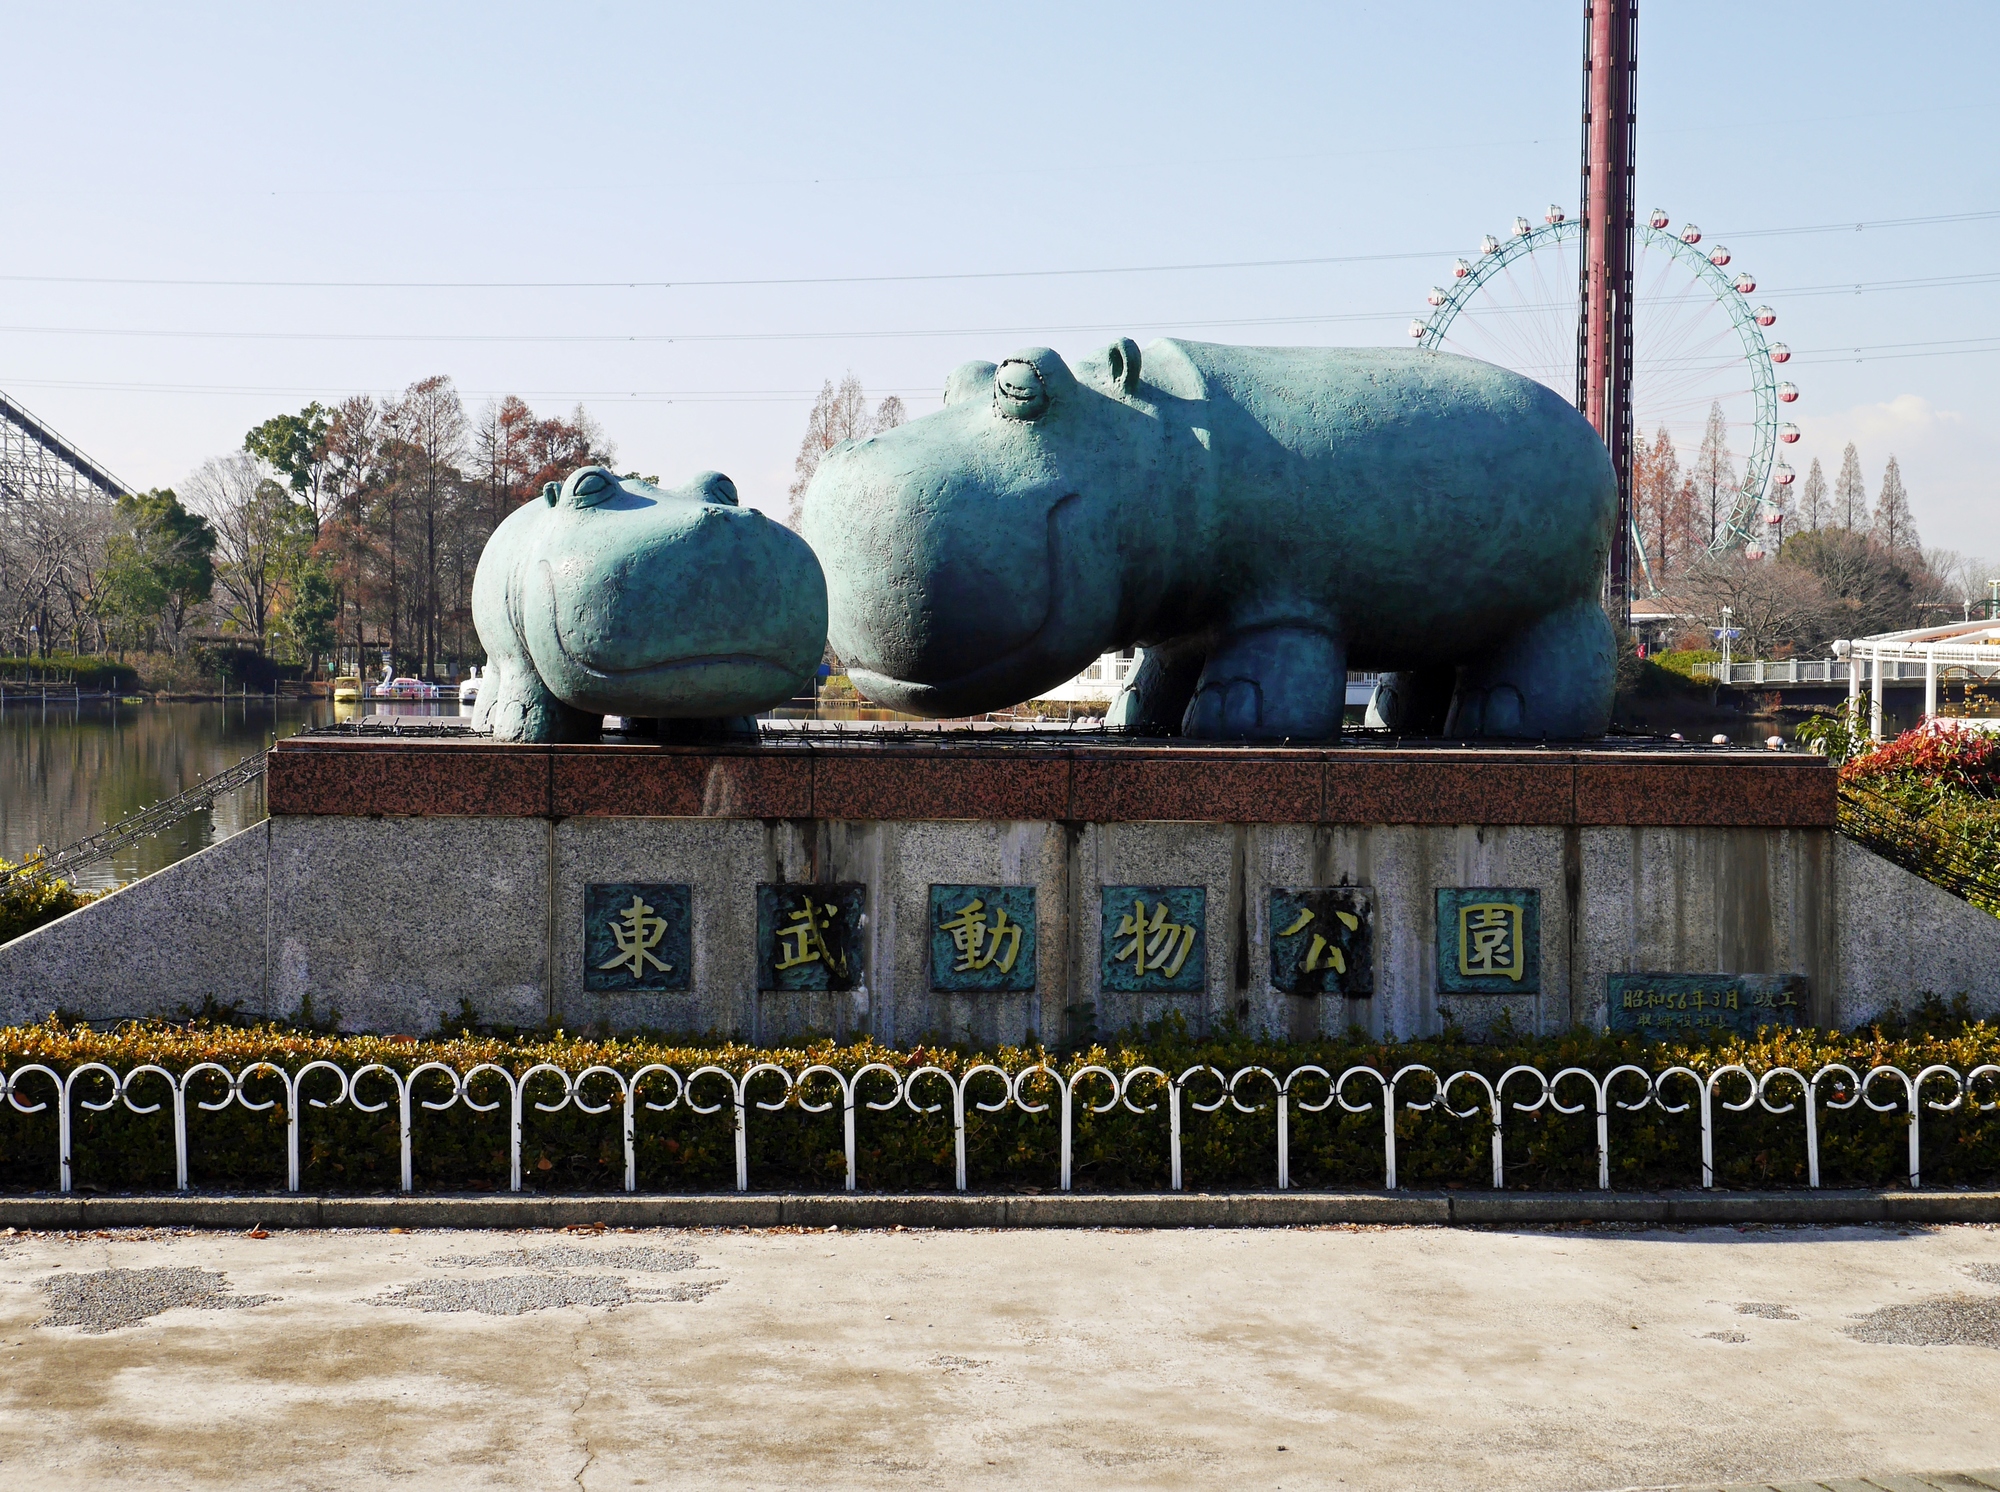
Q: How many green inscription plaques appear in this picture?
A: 7